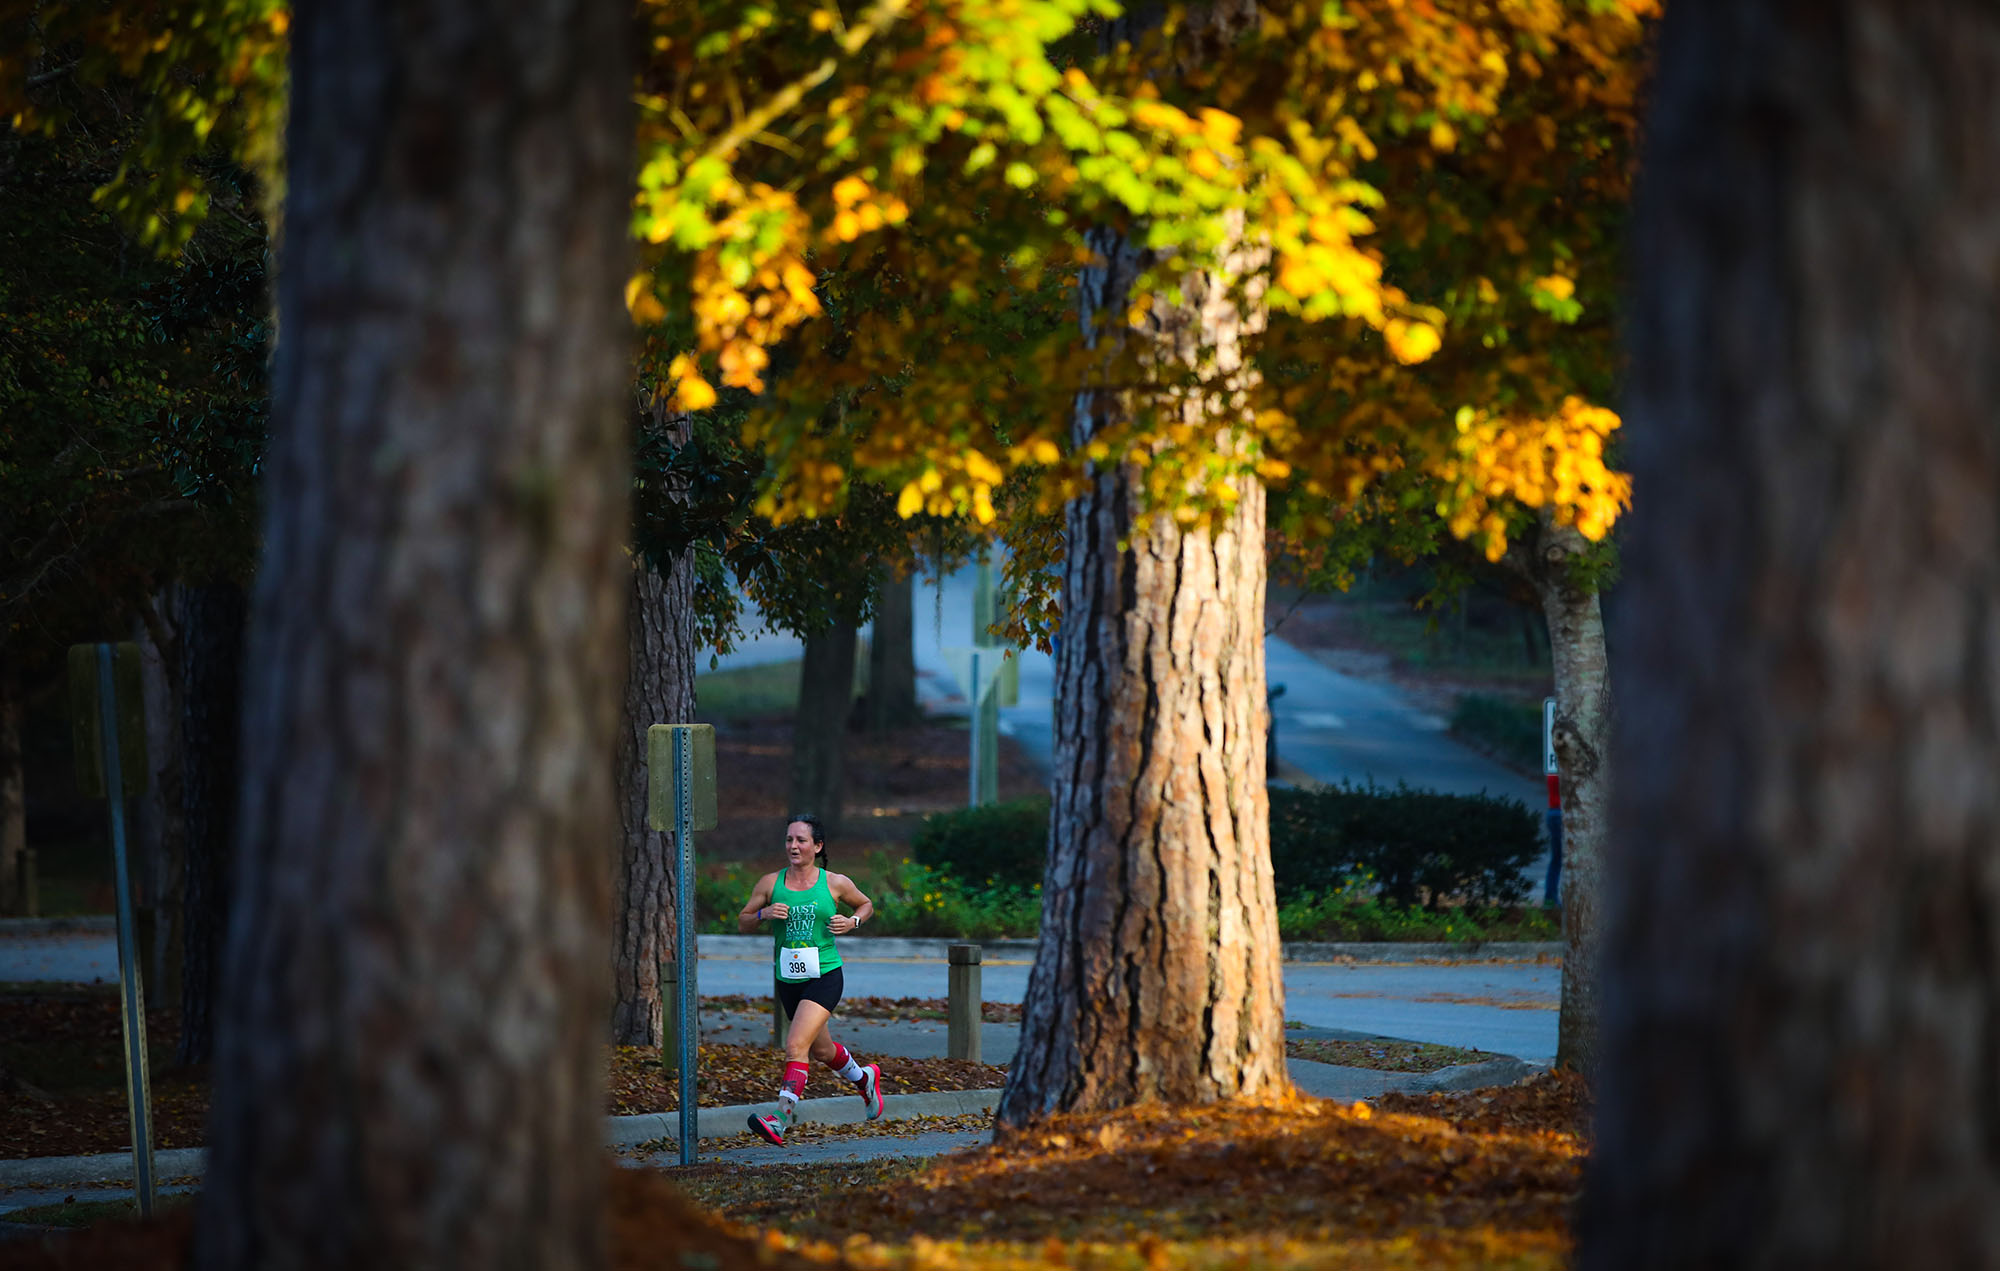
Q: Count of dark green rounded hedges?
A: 2